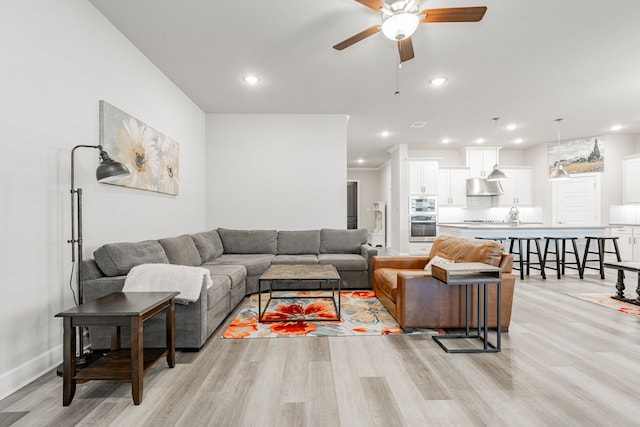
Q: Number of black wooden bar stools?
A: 4